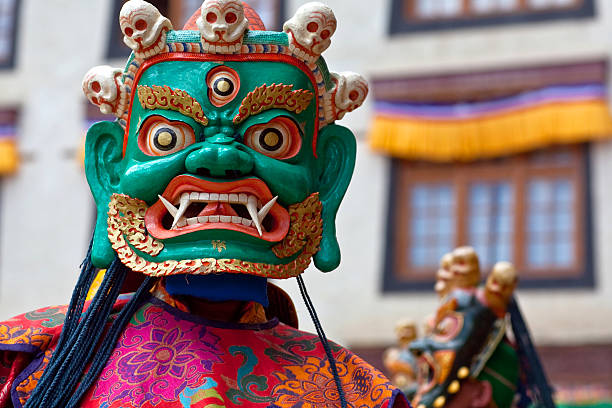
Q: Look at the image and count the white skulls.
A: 5